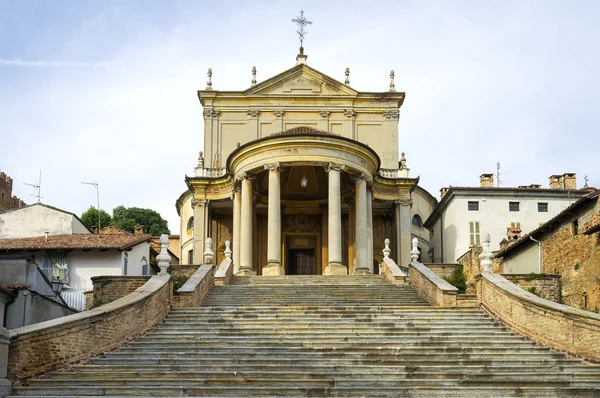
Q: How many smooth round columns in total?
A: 6